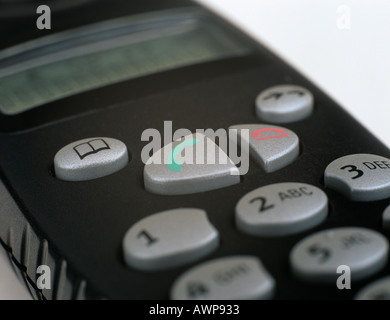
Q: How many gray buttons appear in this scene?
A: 11